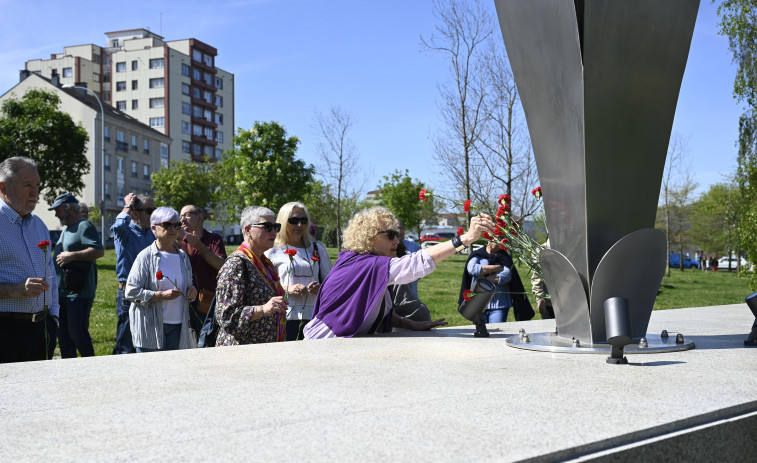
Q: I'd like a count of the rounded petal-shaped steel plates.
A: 2